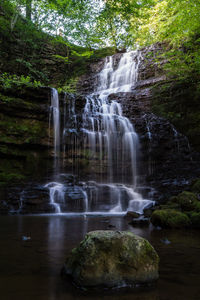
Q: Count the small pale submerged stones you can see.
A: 2